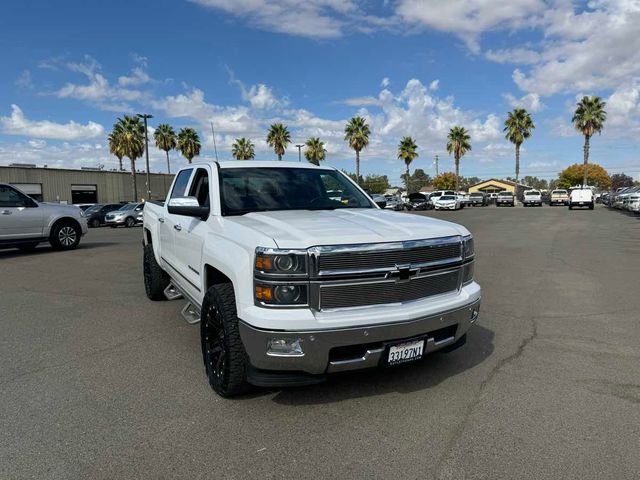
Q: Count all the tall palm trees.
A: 12